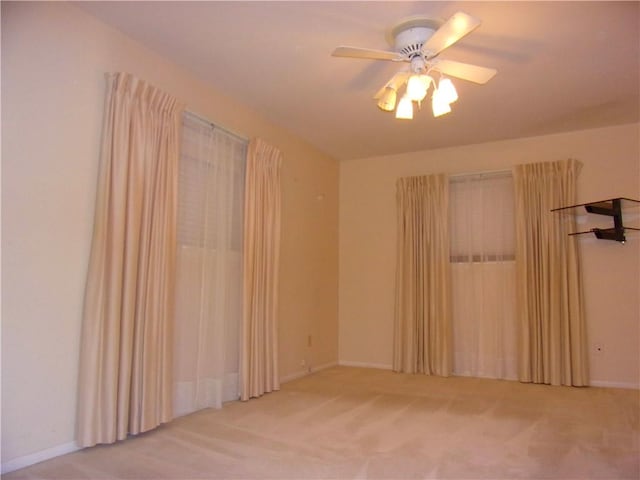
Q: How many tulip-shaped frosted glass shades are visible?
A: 5